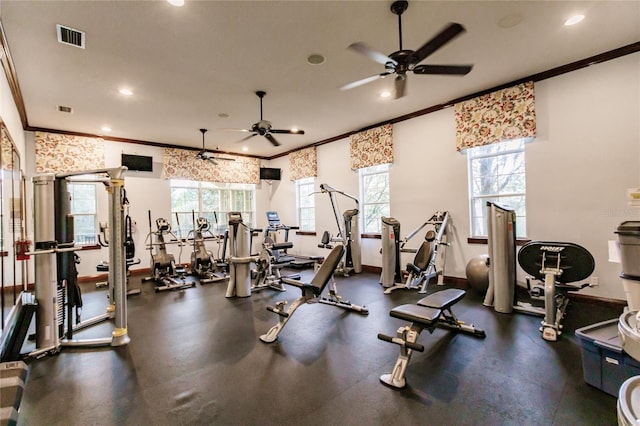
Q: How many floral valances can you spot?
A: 5